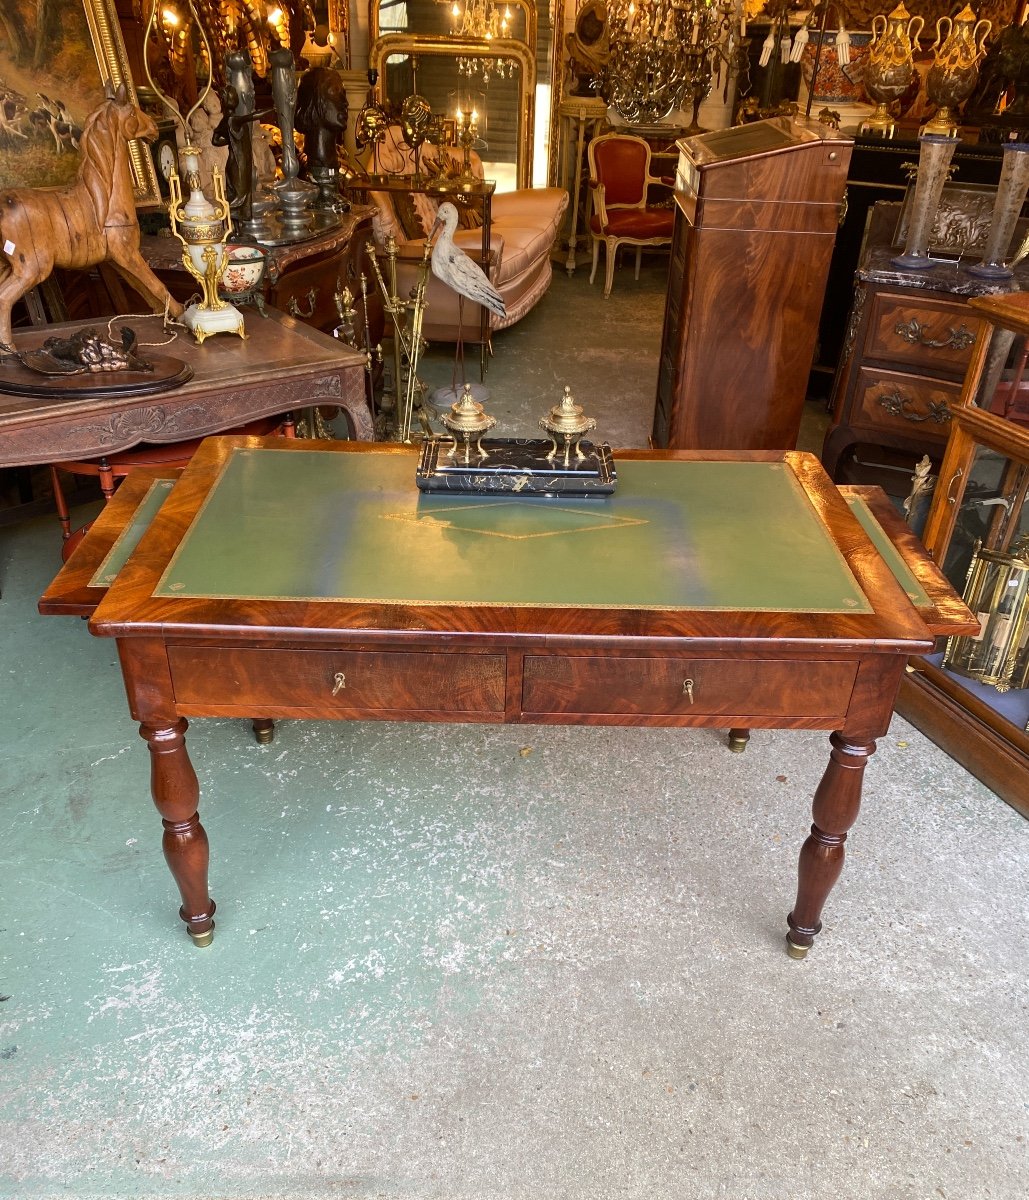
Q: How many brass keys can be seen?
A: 2